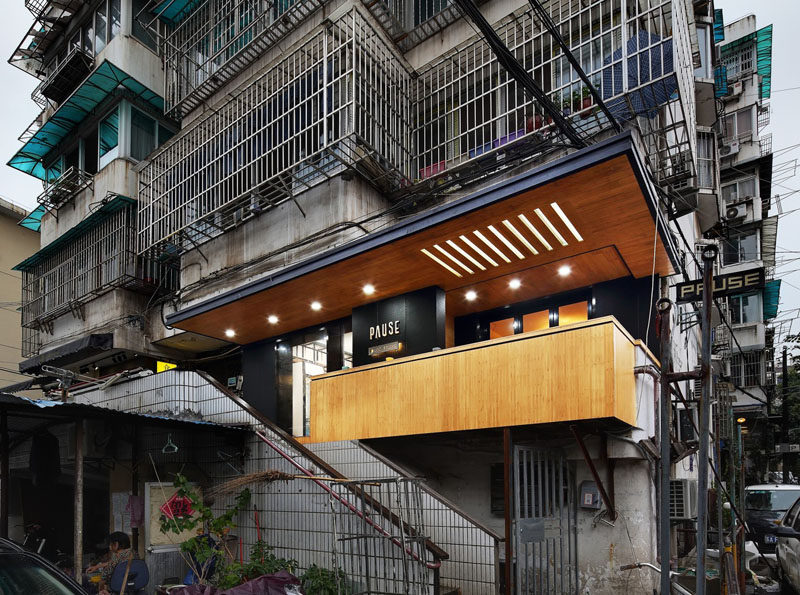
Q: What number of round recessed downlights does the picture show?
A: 7